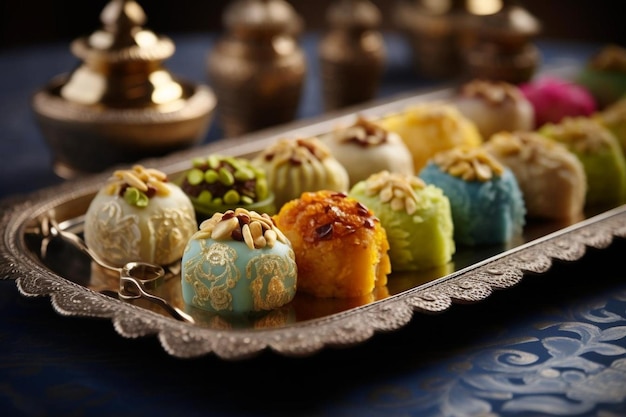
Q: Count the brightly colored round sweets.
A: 15